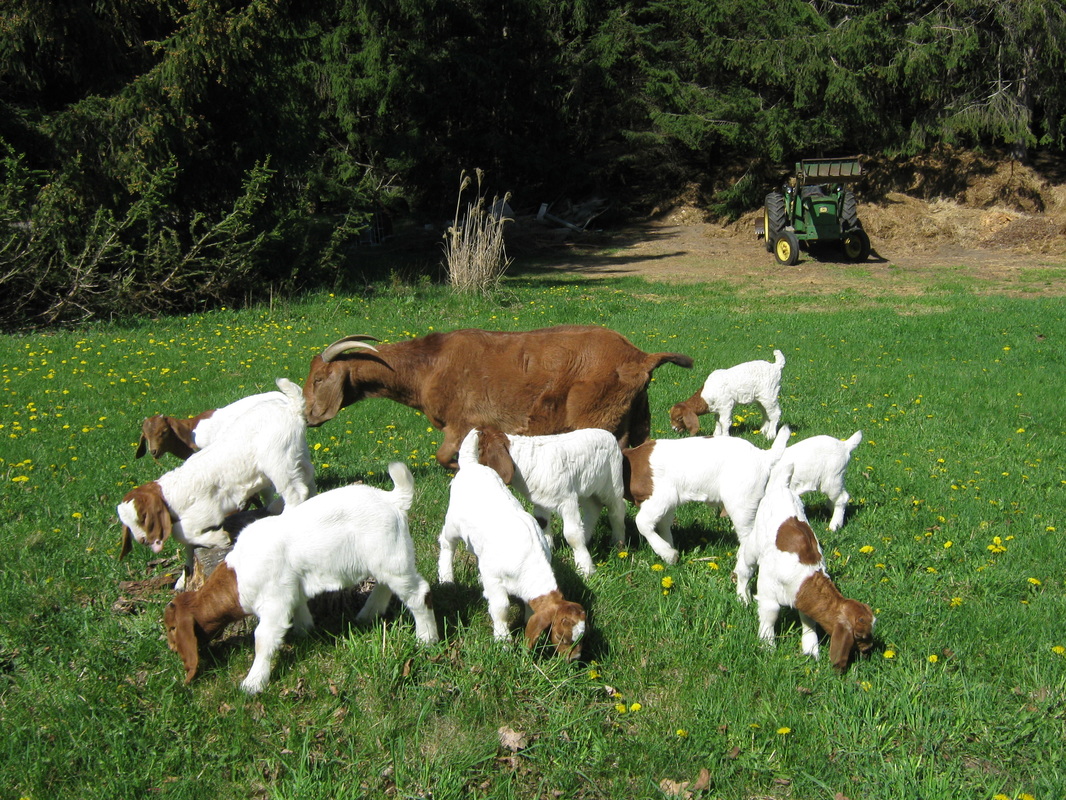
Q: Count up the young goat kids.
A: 9